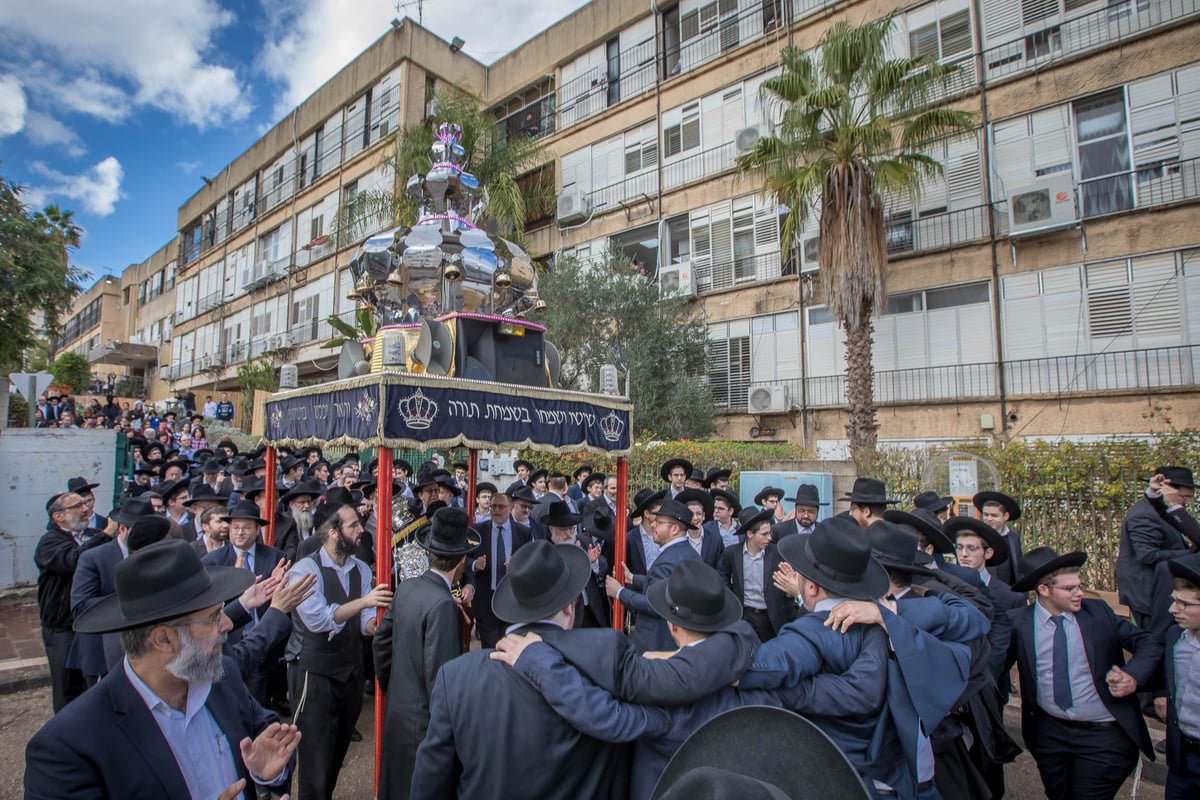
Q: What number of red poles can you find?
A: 4